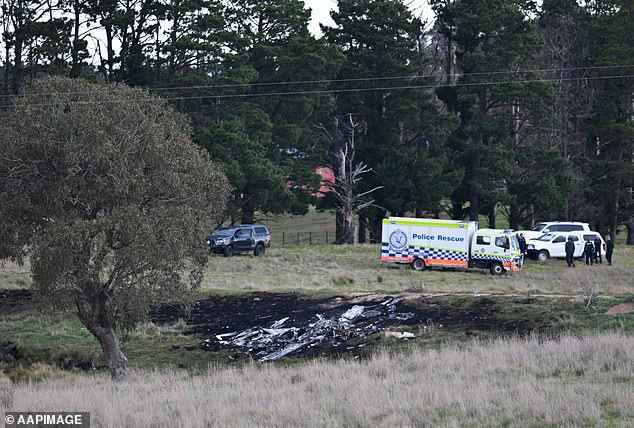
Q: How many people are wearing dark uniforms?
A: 5